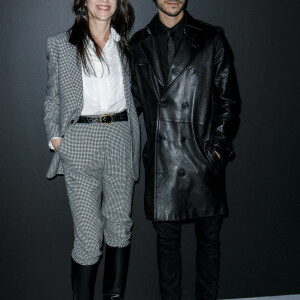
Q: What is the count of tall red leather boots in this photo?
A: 0